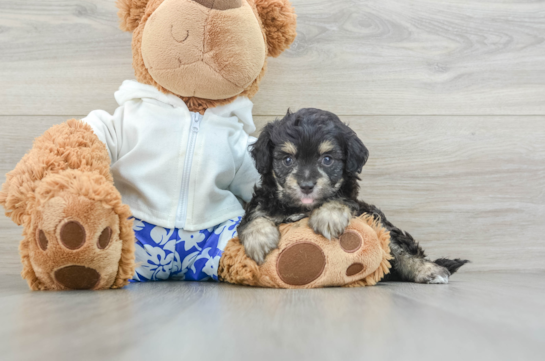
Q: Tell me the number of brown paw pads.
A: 7